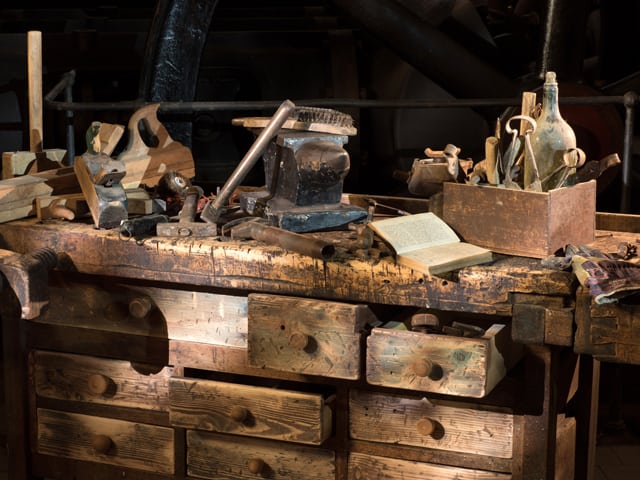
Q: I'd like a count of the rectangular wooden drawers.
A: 9